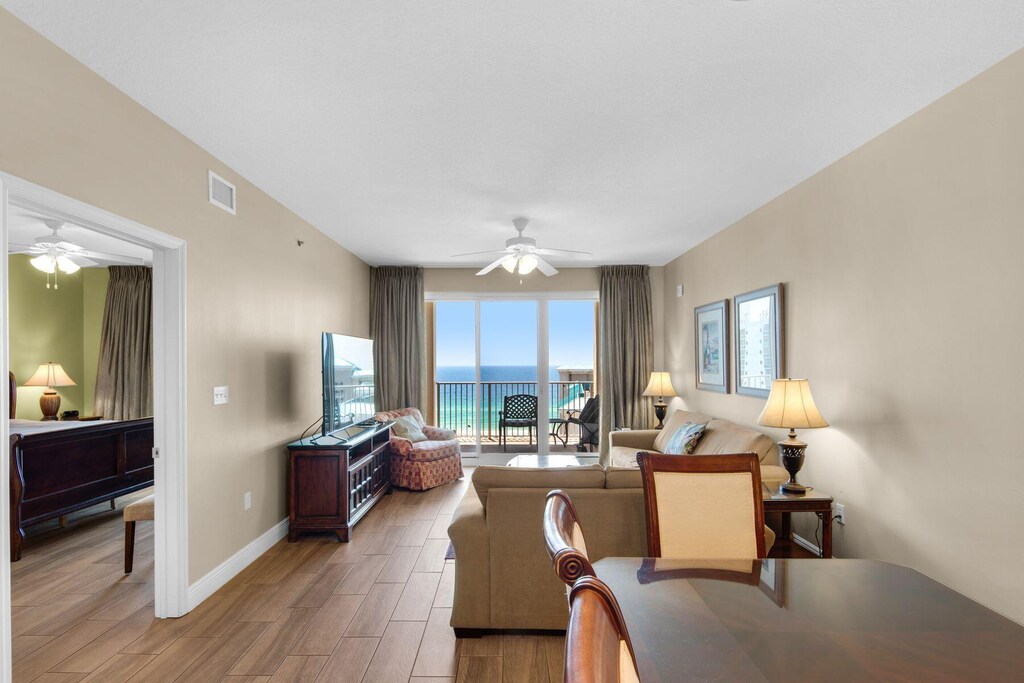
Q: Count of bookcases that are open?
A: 0